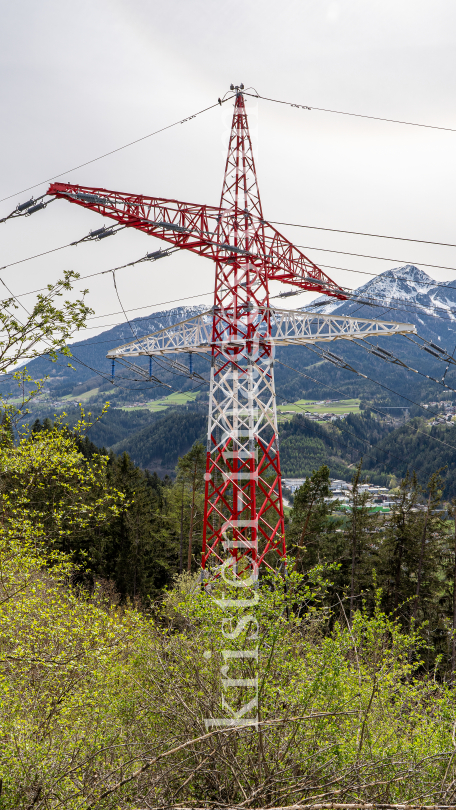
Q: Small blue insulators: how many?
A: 3